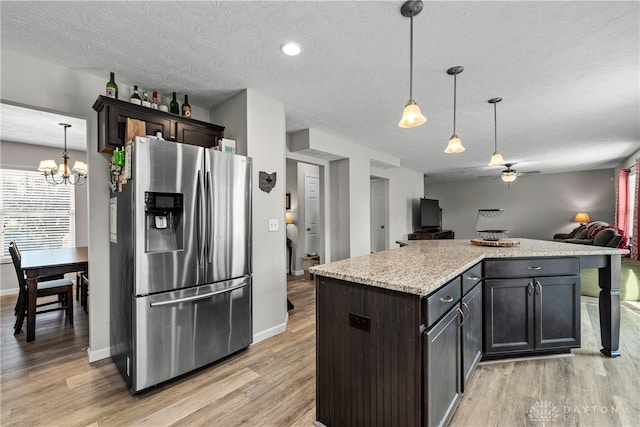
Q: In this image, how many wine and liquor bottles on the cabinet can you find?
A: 7